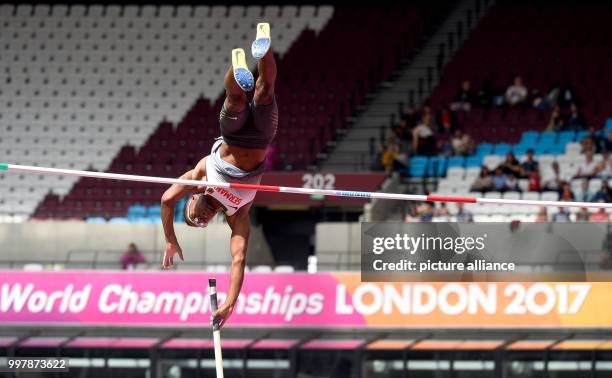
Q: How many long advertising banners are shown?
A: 1